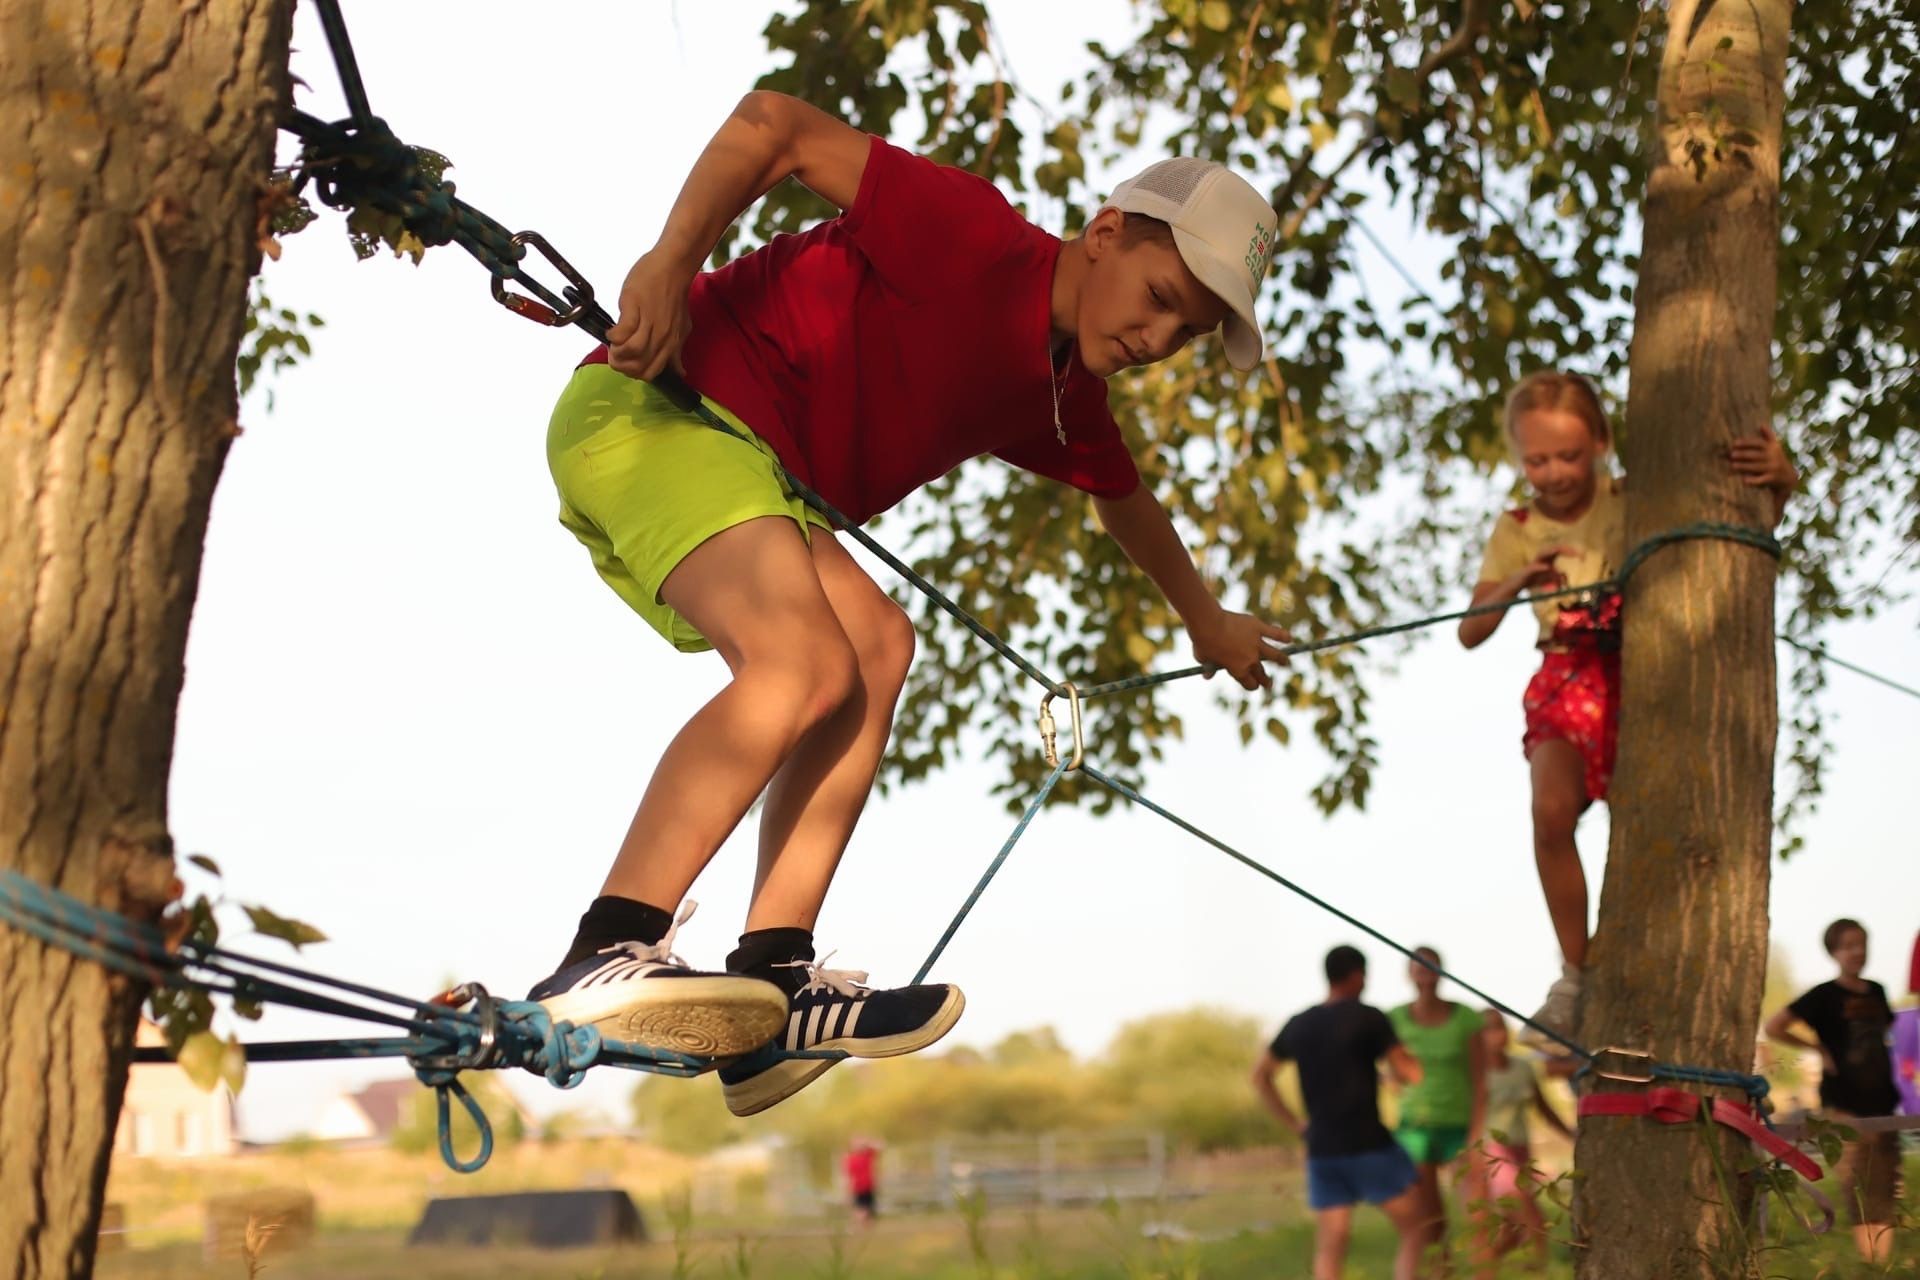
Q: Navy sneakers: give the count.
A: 2